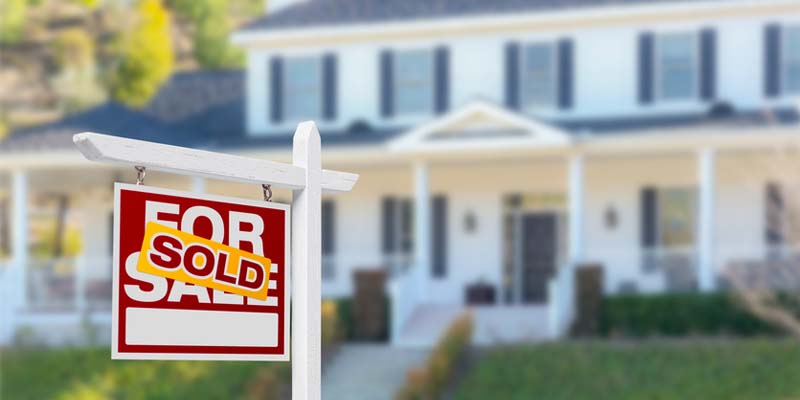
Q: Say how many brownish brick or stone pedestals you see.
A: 2